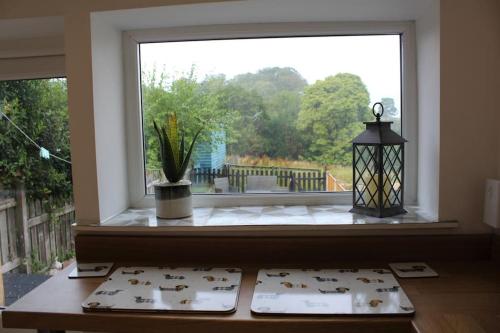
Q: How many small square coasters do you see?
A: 2